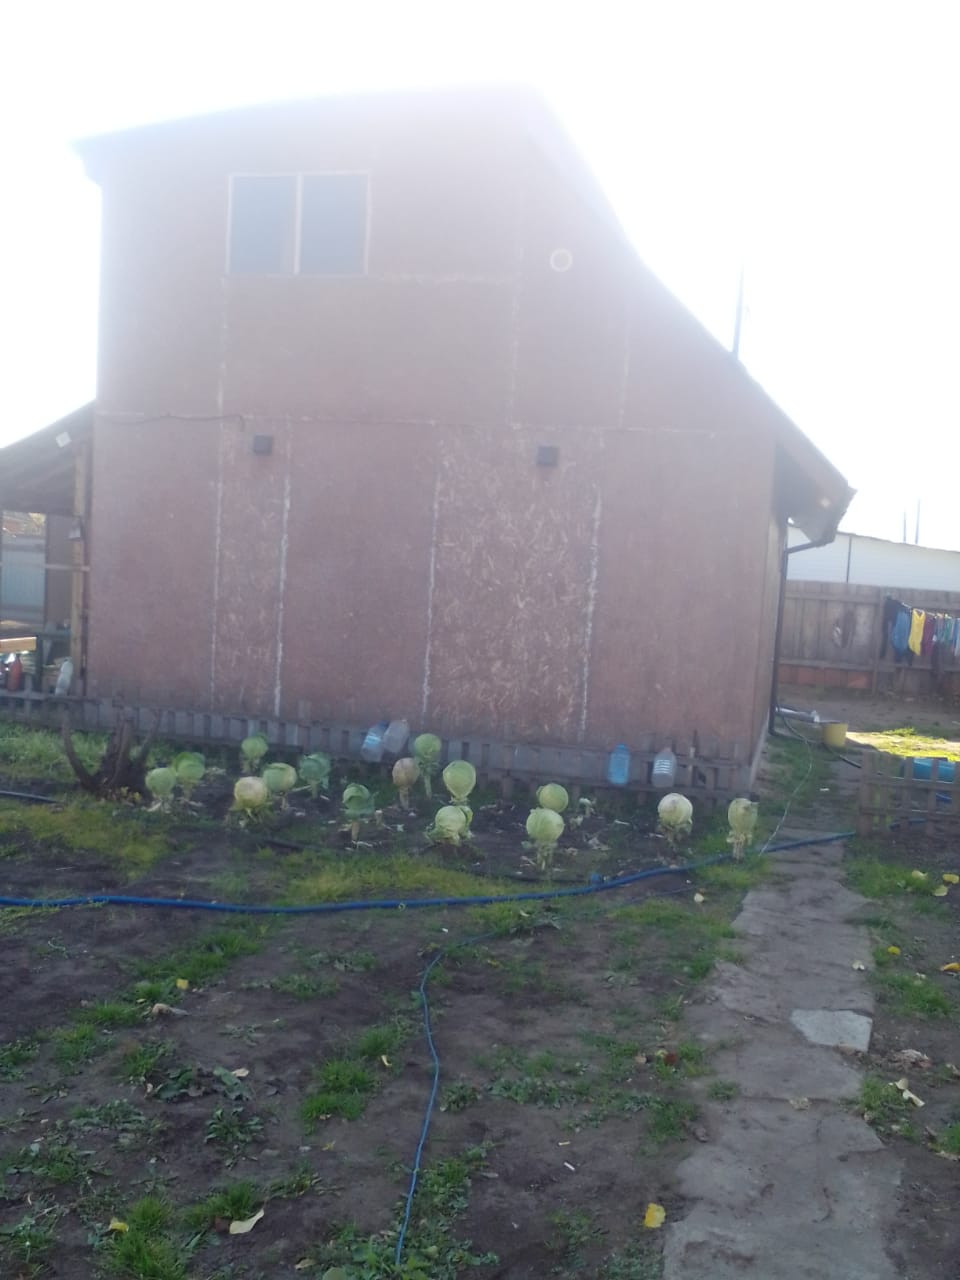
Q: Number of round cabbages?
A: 15